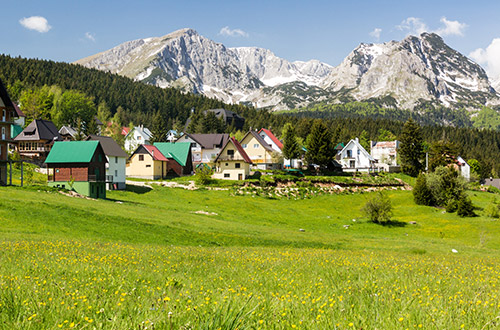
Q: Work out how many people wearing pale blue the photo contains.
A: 0